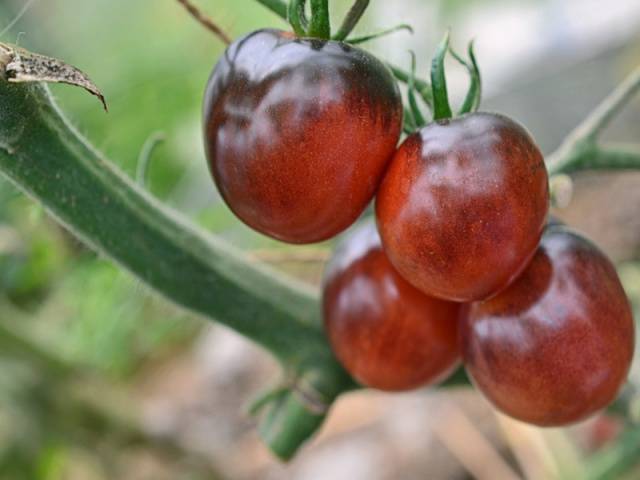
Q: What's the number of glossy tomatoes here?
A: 4